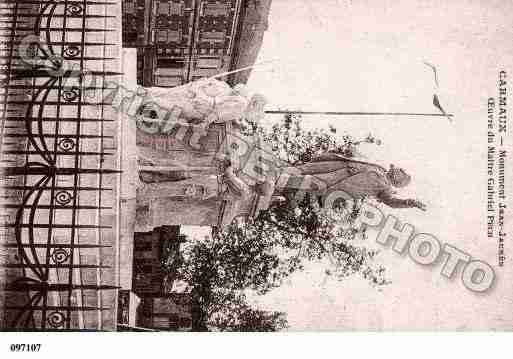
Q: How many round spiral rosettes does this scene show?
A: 7